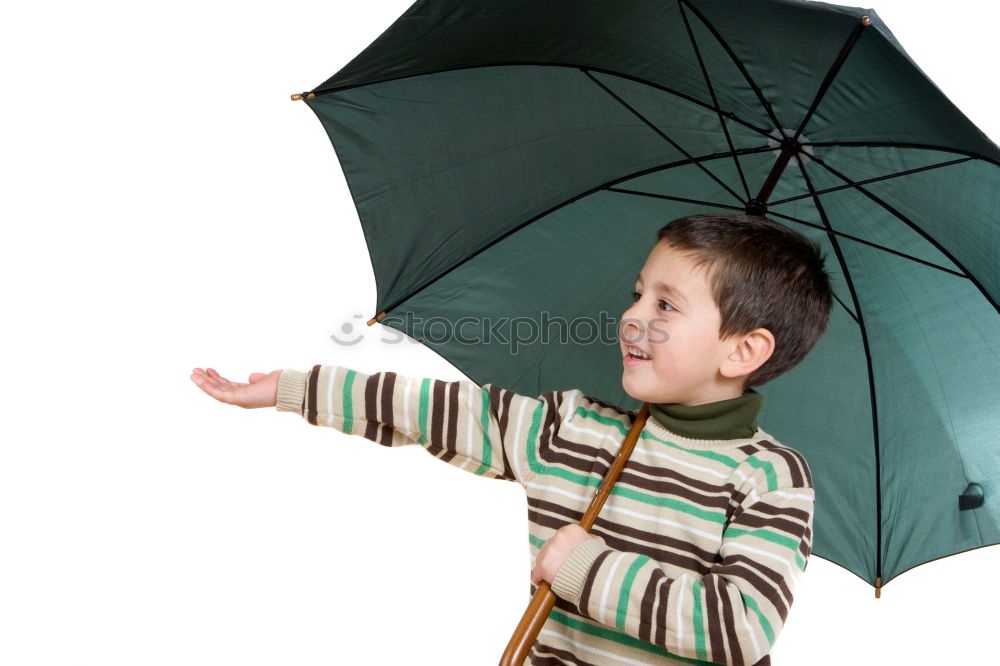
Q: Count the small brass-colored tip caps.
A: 4